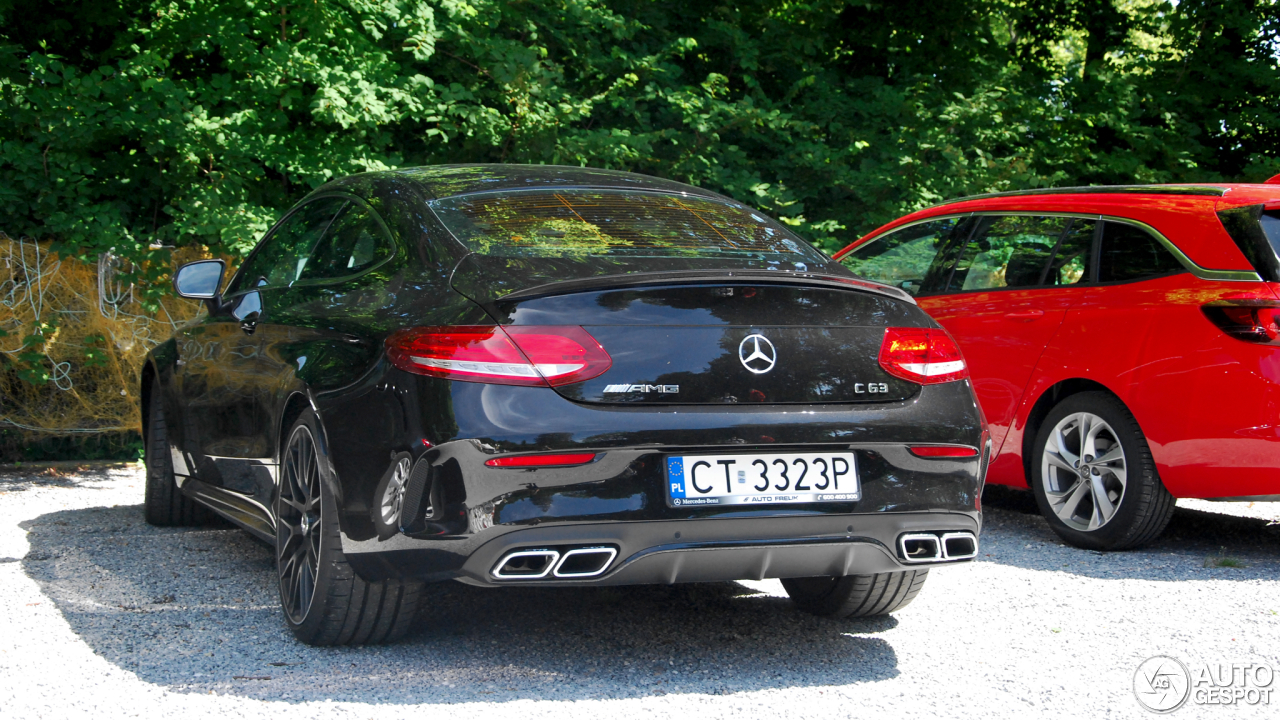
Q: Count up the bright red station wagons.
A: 1